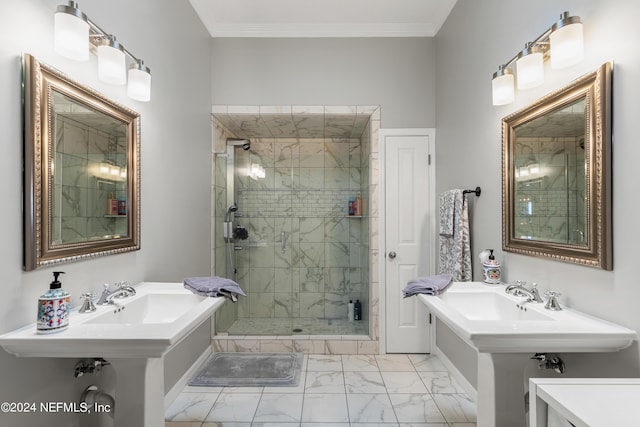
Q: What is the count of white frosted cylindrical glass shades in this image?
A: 6